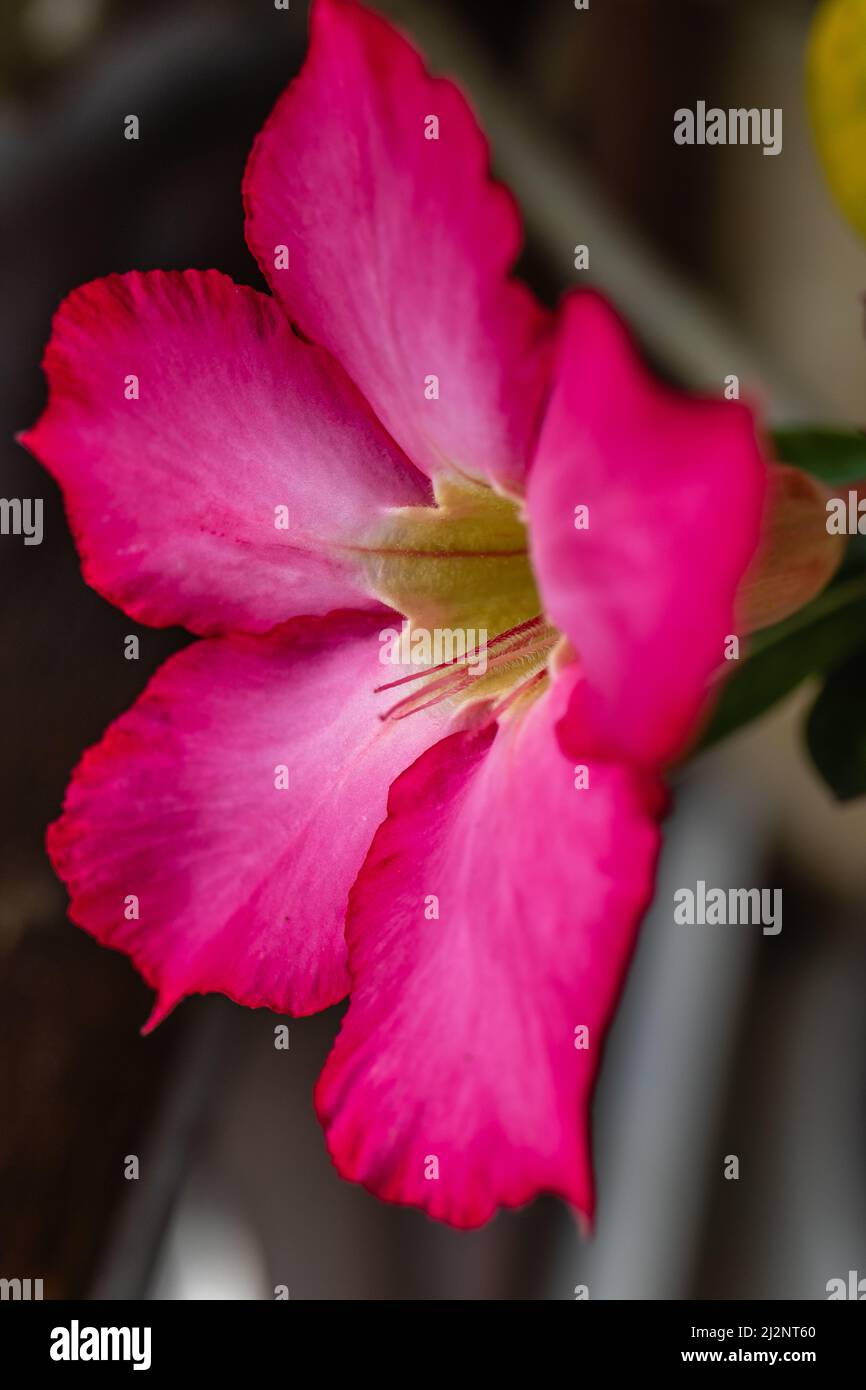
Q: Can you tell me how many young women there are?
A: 0